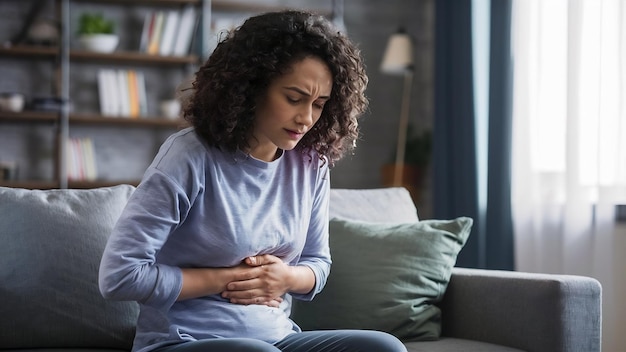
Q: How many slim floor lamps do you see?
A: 1